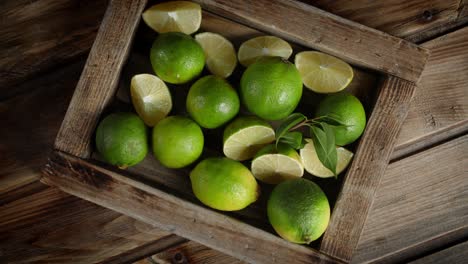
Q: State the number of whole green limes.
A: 8